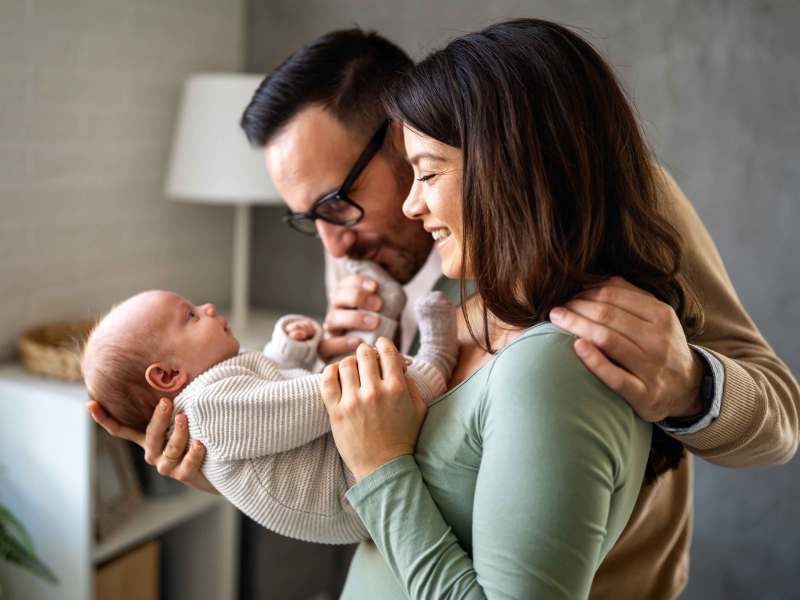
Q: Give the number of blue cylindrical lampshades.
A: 0